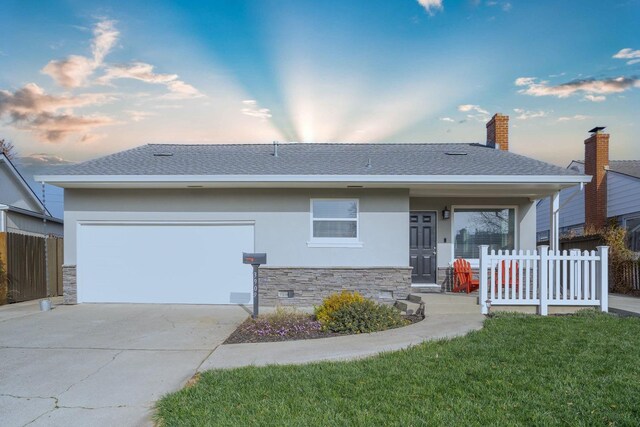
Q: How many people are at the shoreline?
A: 0